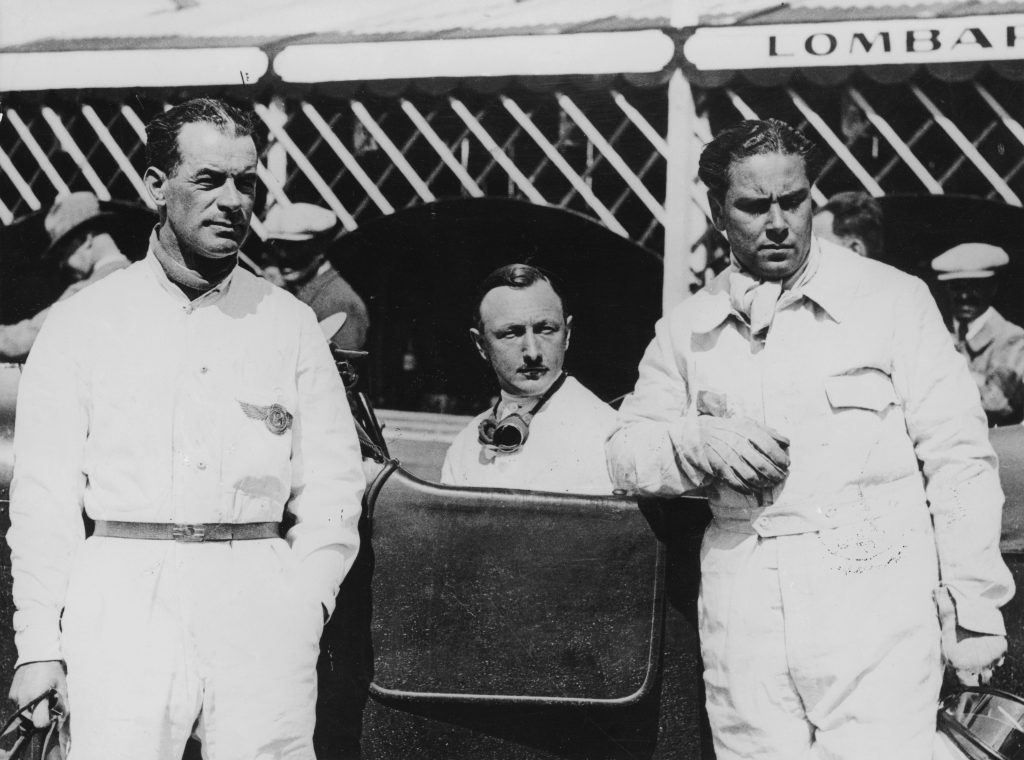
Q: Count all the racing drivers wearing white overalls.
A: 3